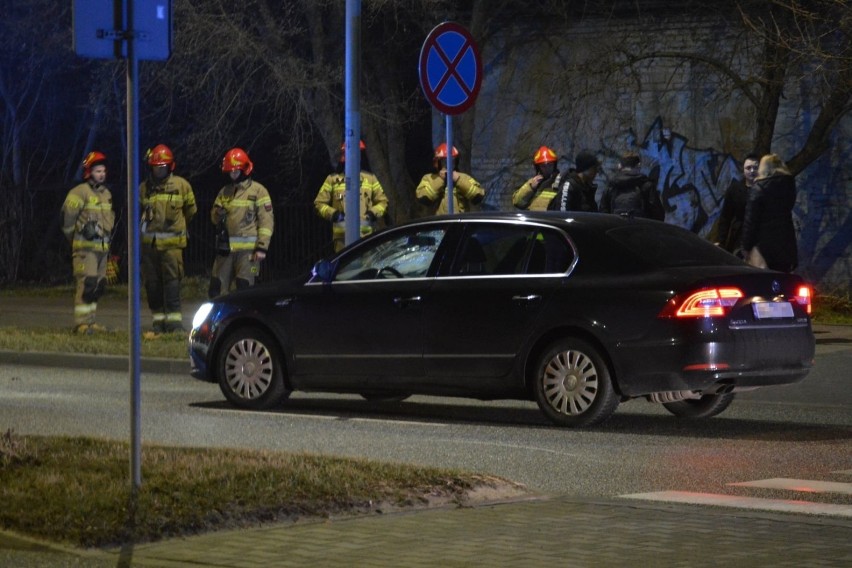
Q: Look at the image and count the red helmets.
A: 6